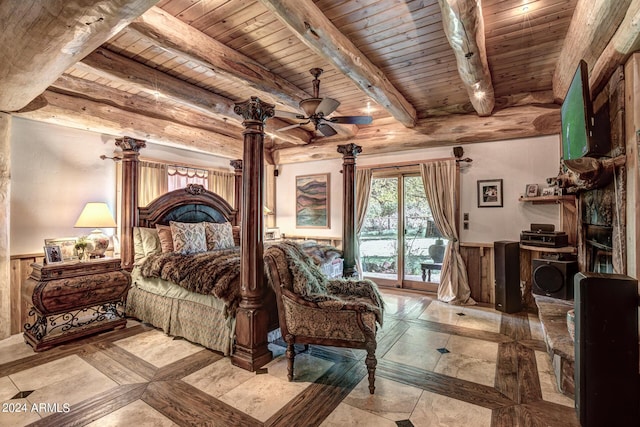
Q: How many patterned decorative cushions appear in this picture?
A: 2